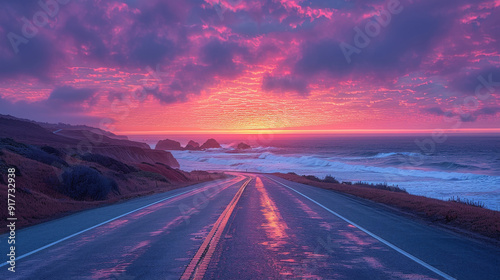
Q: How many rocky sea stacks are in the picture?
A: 4